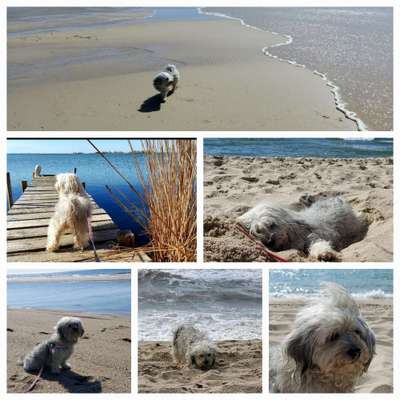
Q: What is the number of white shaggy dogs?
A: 6